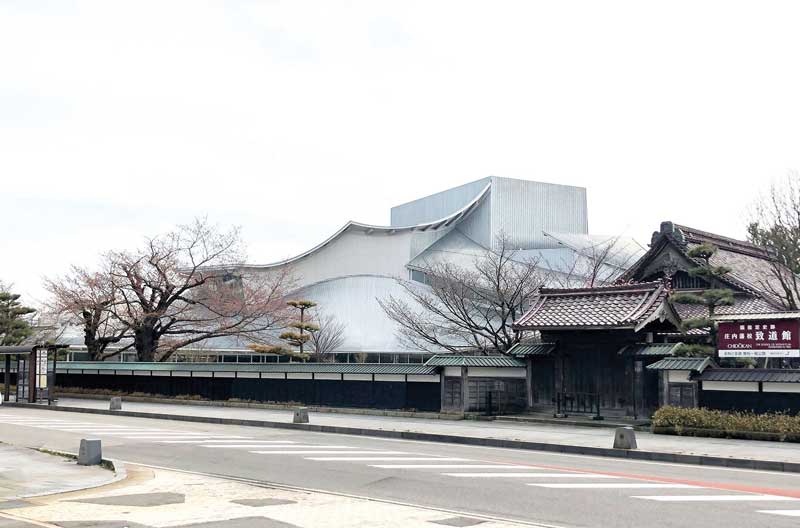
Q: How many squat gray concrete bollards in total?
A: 4